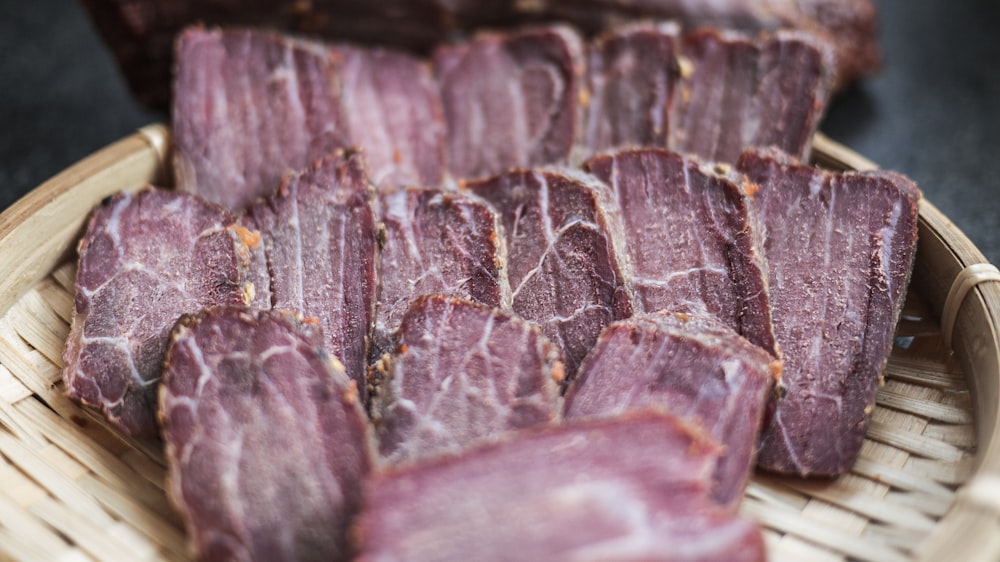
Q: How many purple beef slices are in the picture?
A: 15